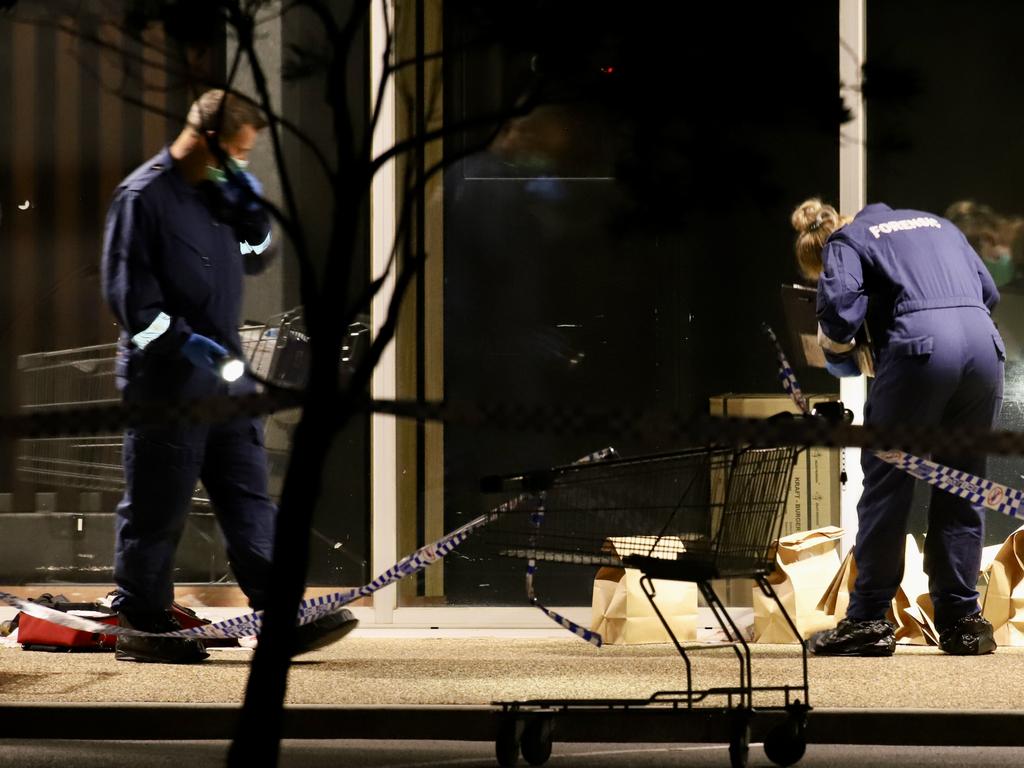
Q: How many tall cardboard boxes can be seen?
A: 1